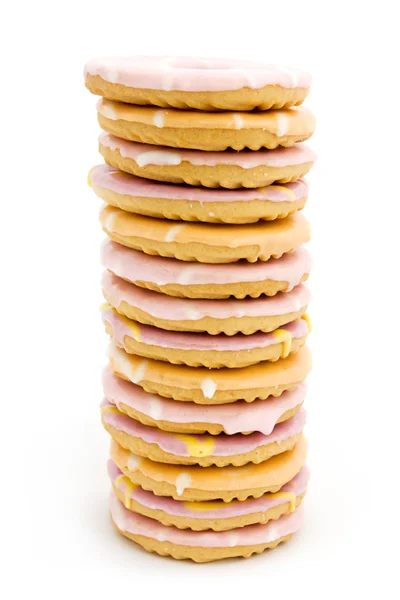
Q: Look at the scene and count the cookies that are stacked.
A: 14